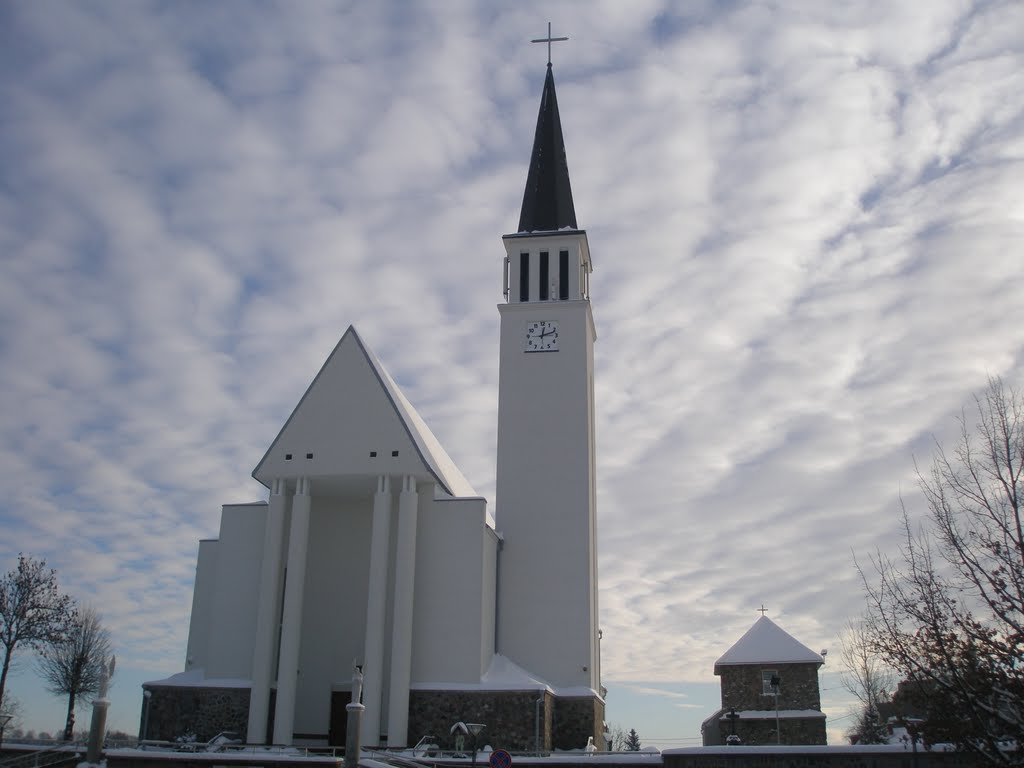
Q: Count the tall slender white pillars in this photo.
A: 4